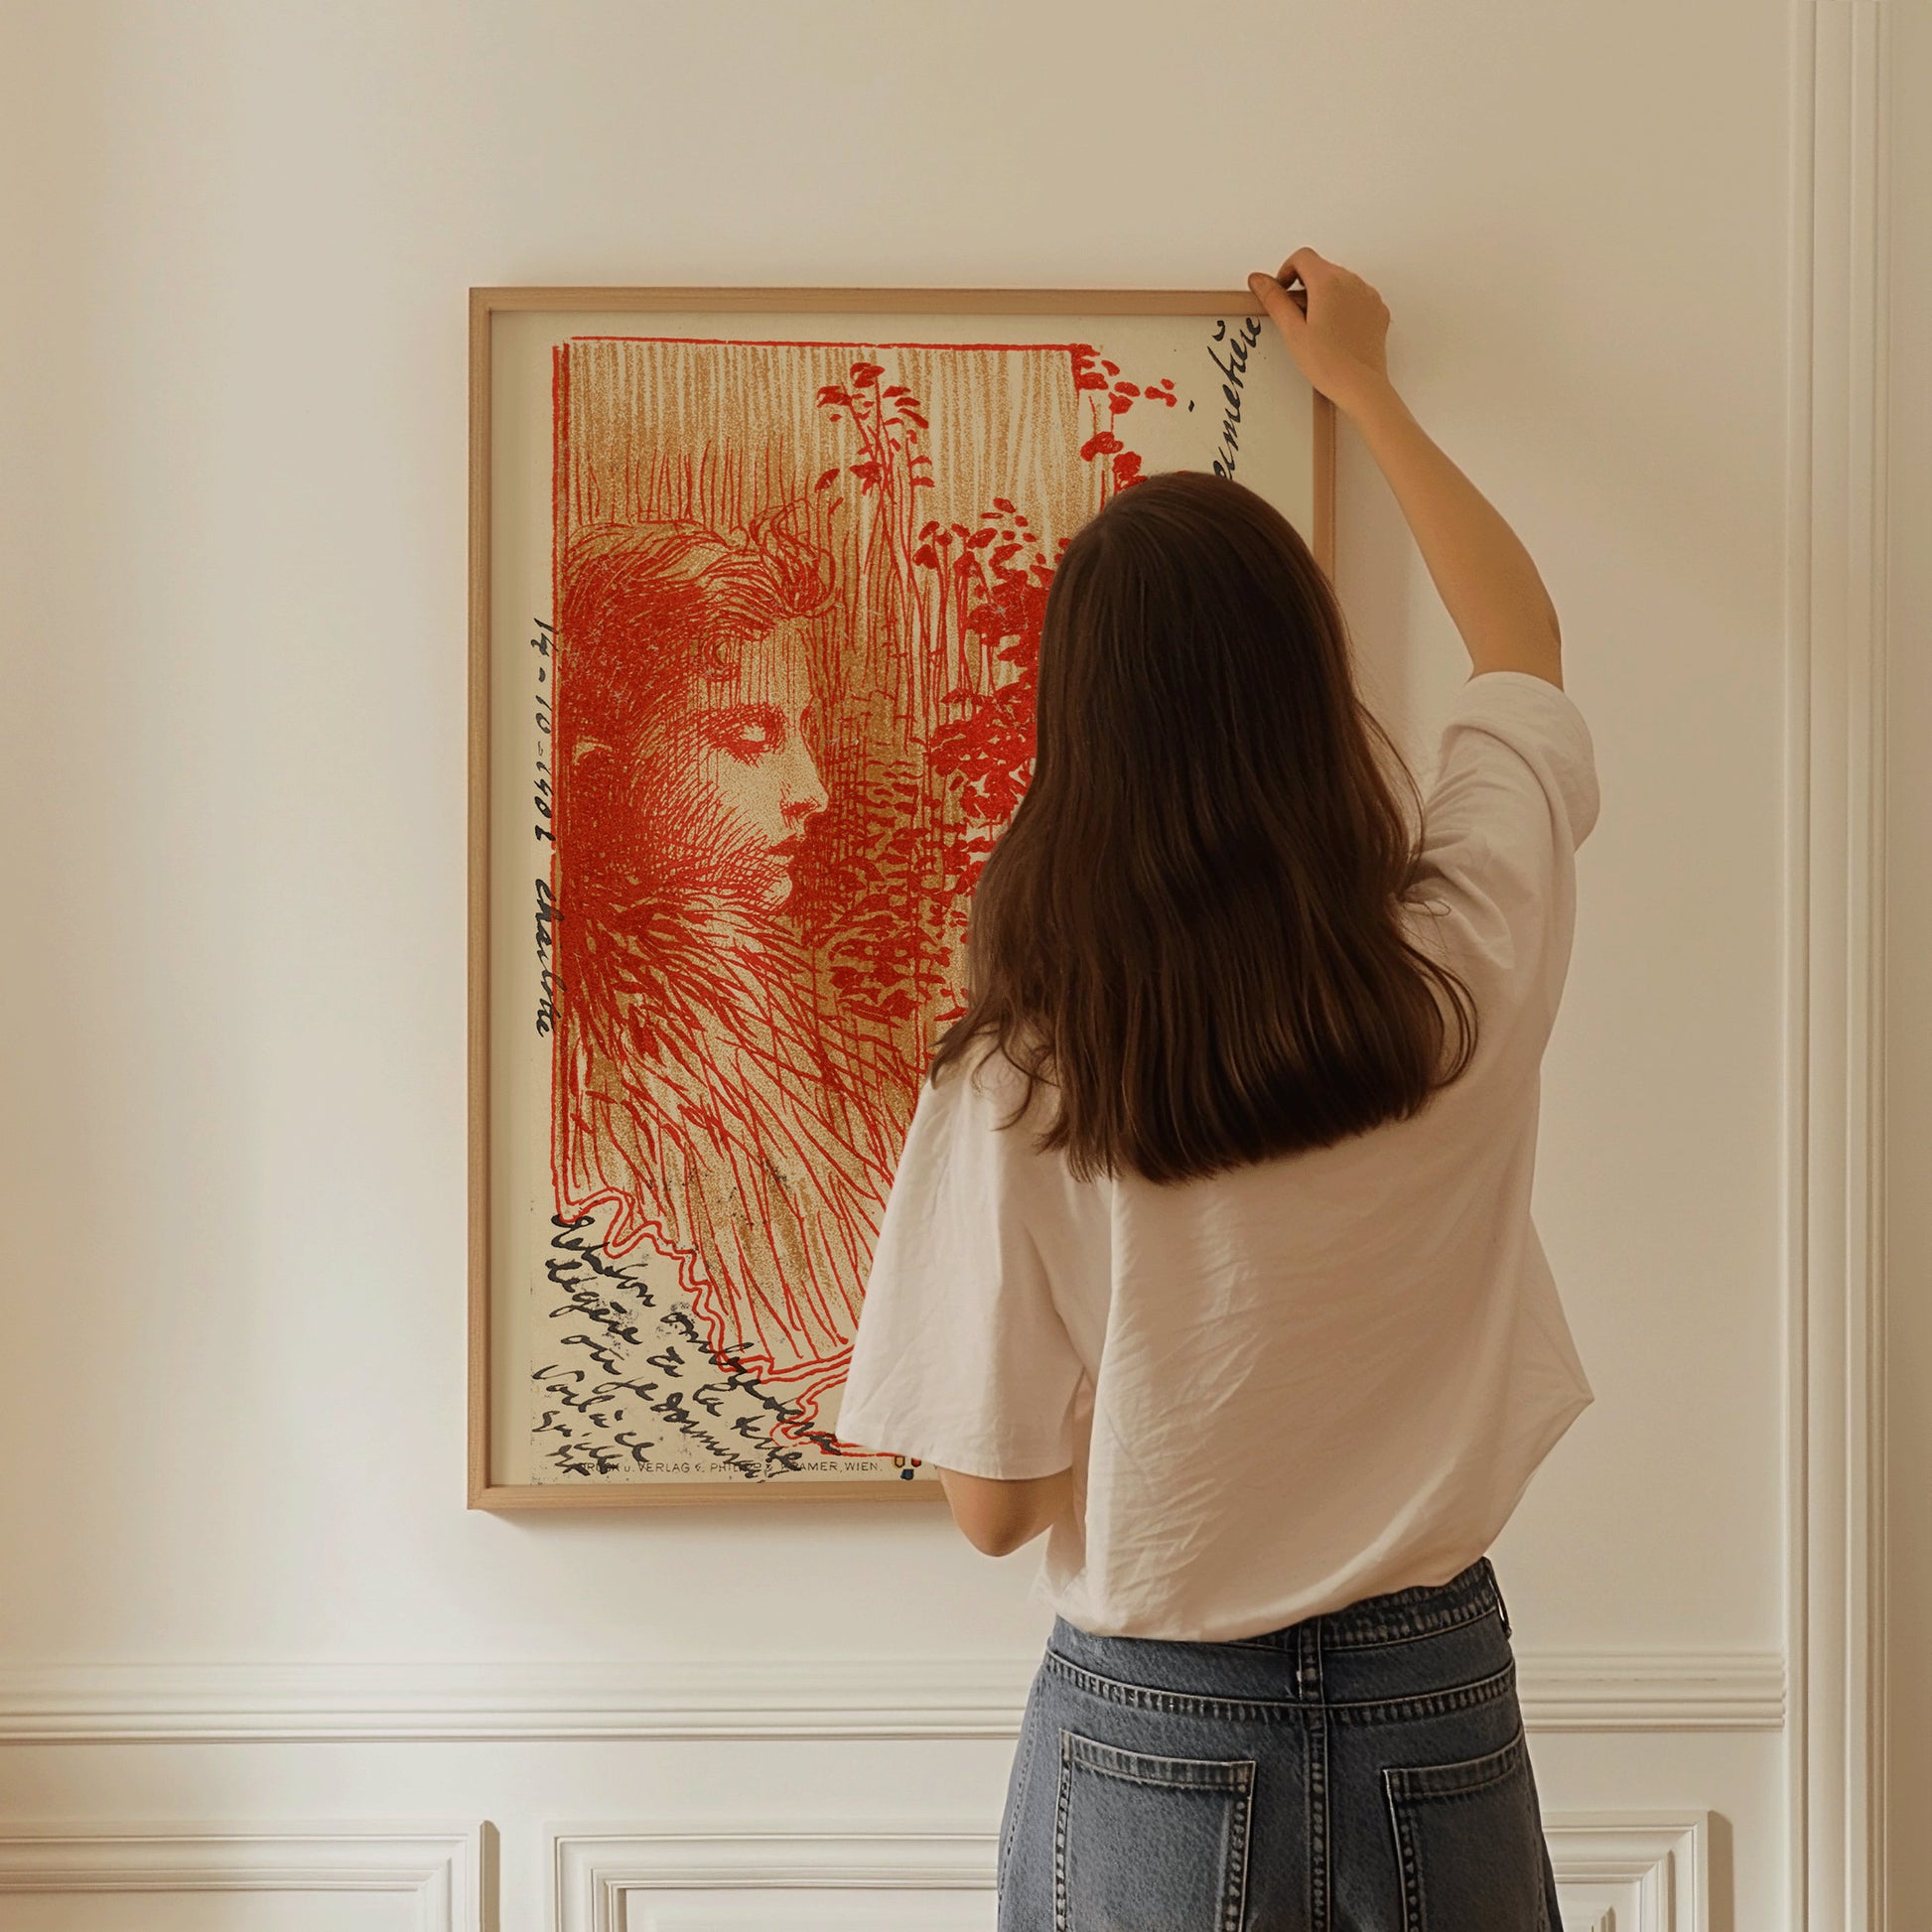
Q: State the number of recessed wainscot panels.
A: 3